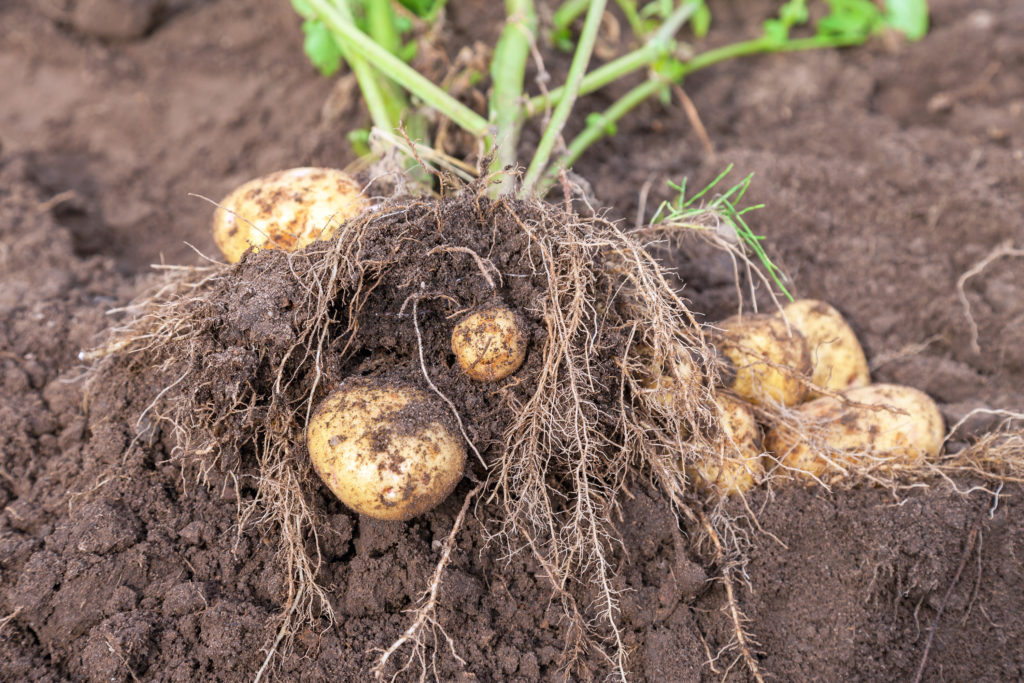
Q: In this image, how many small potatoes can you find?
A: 1